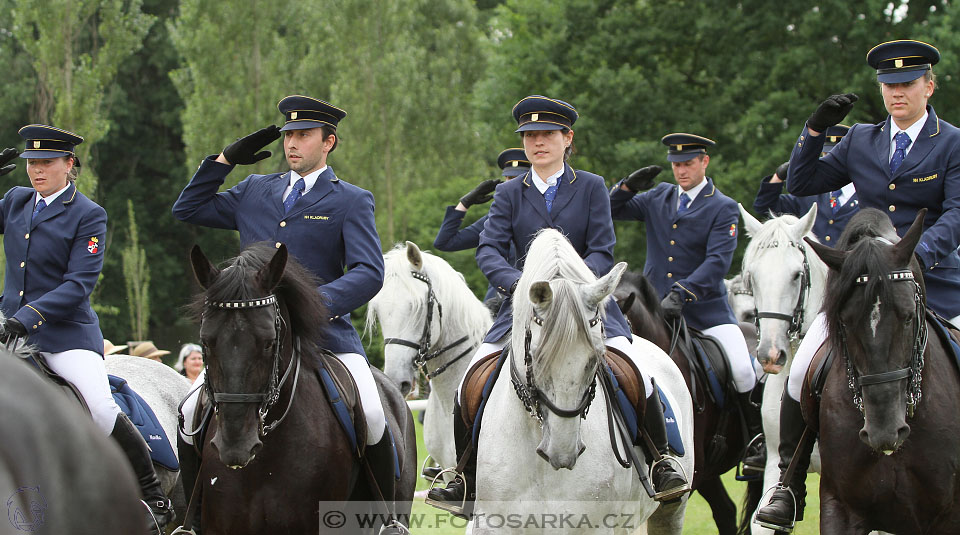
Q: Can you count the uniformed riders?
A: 7